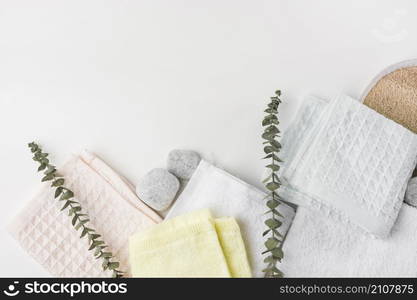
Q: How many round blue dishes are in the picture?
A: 0